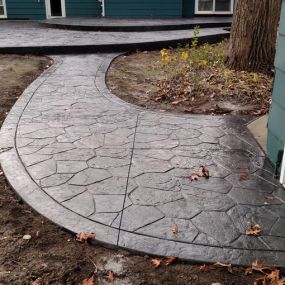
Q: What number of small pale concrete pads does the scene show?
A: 1